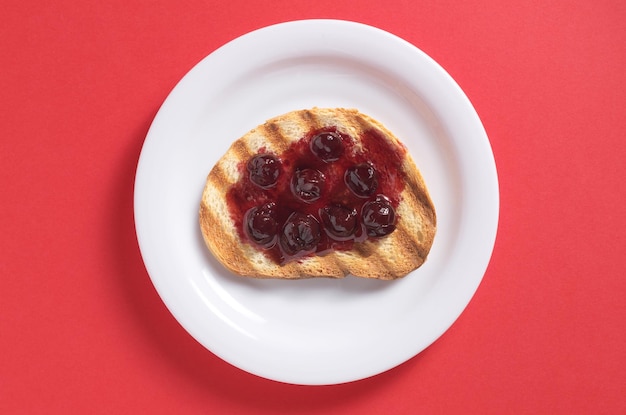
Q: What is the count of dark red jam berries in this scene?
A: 8